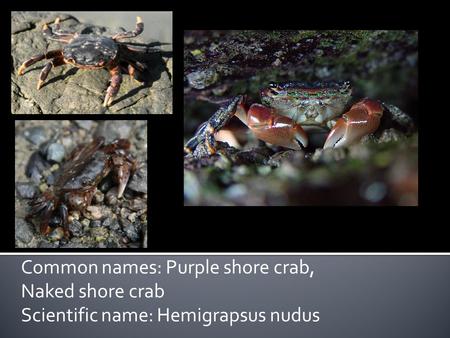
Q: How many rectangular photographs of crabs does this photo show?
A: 3